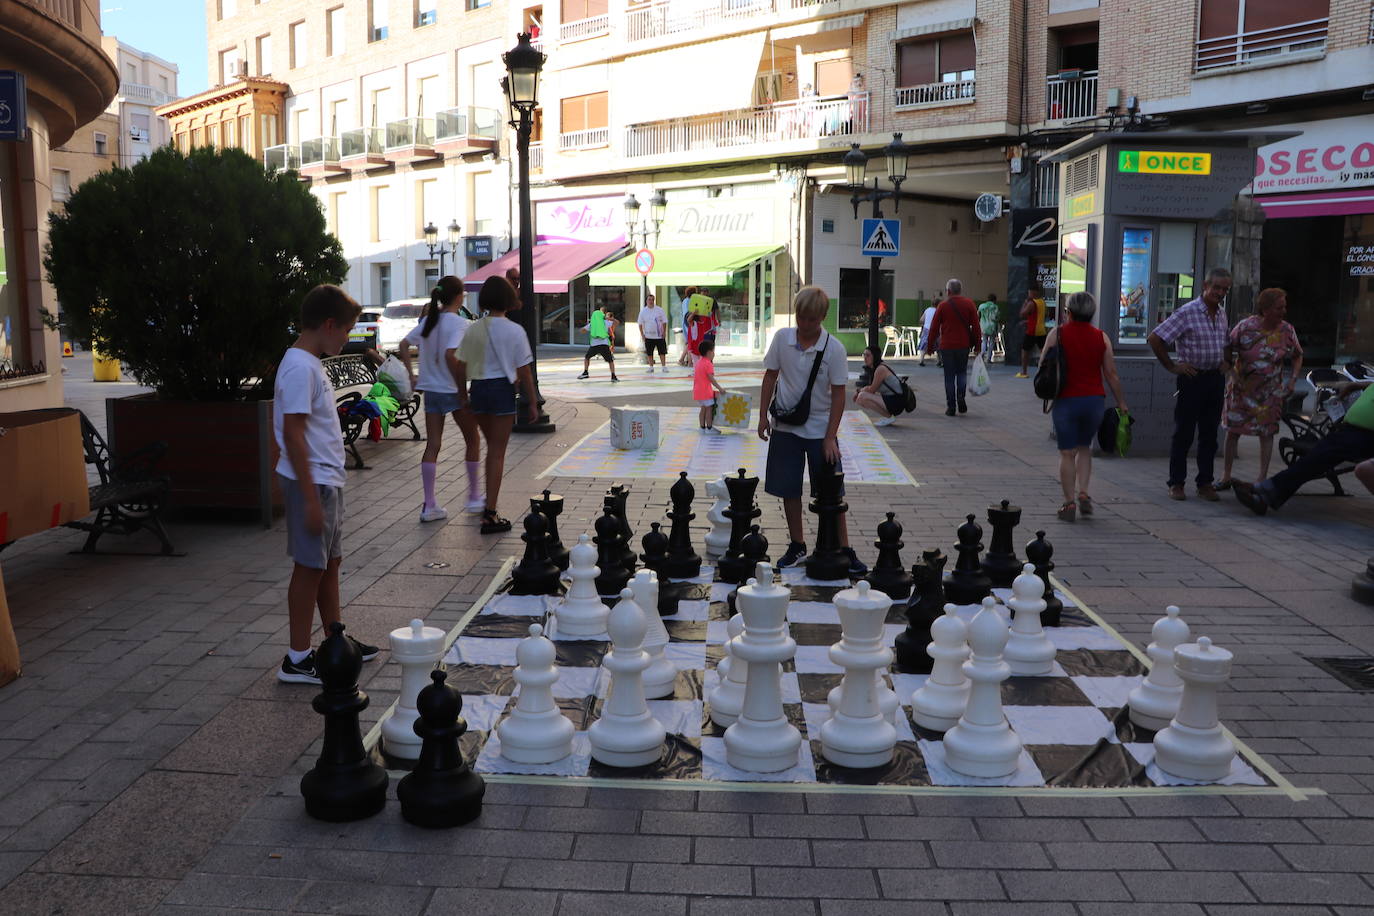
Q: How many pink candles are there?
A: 0